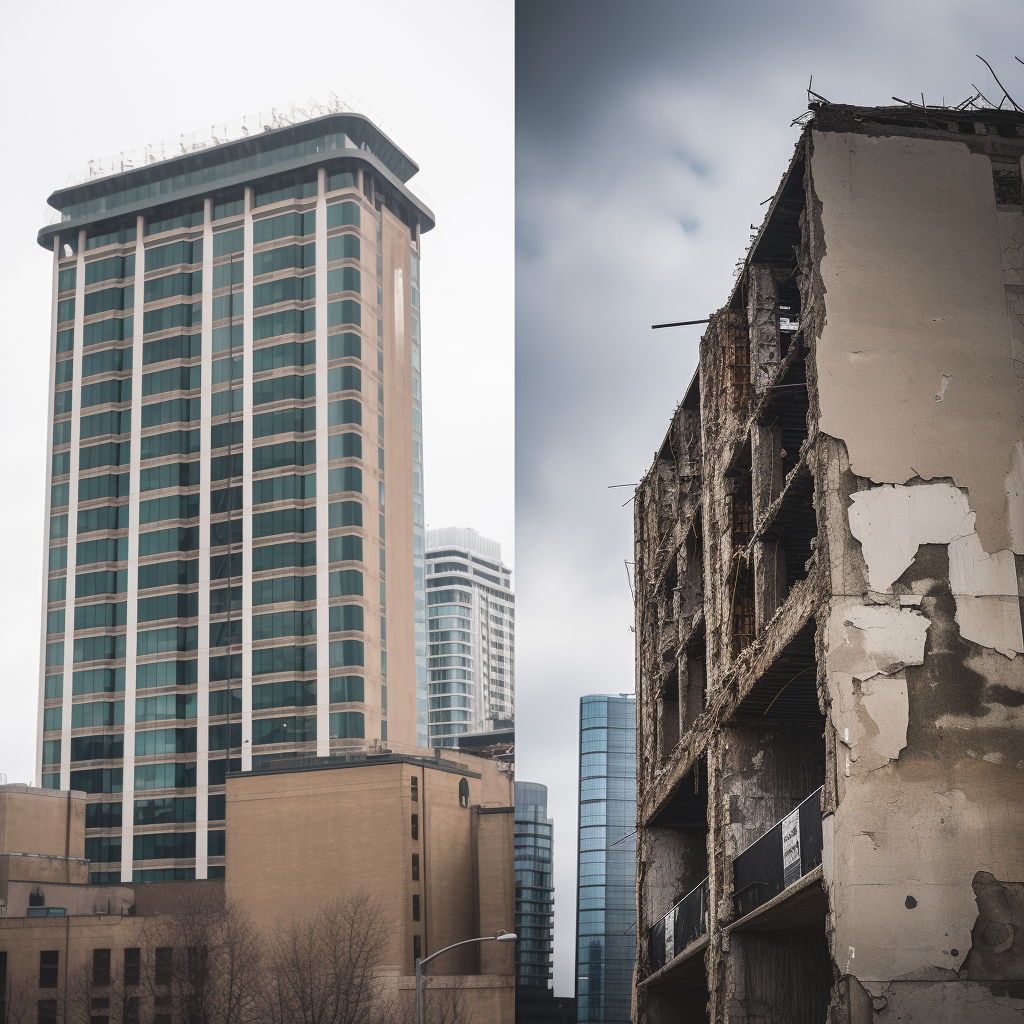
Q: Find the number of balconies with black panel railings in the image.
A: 2